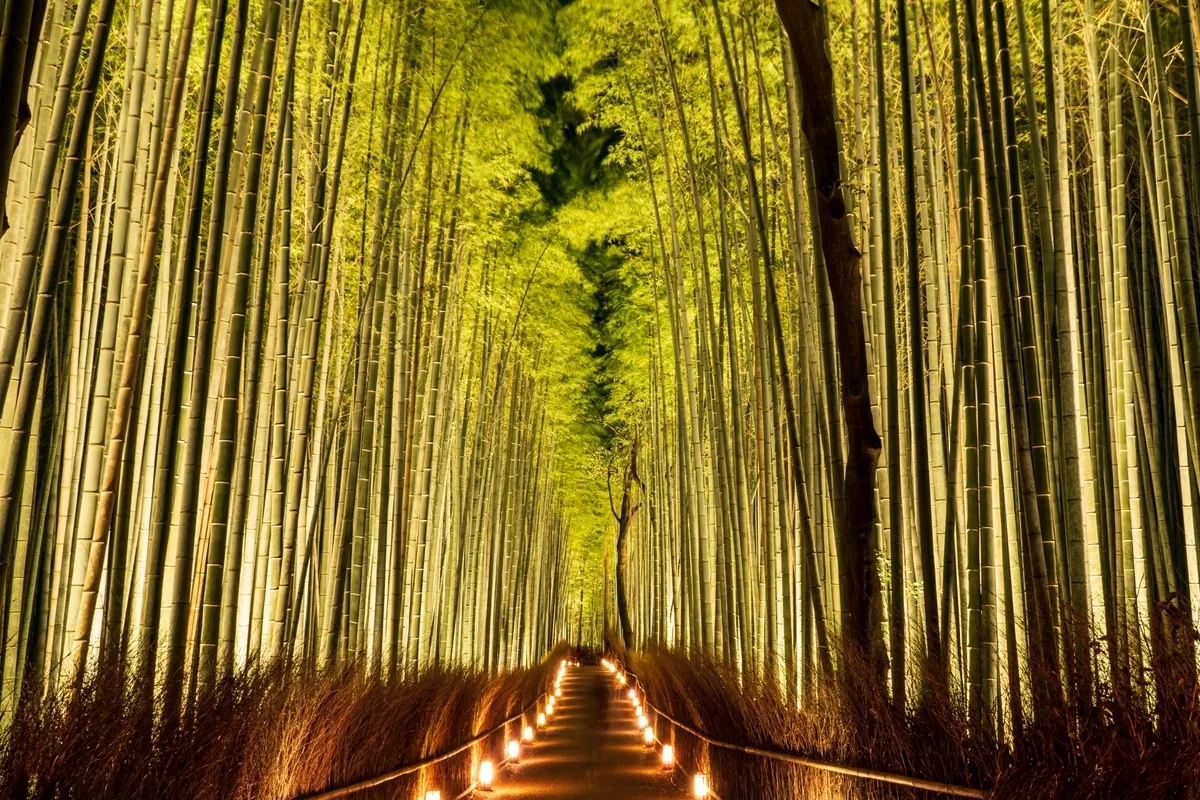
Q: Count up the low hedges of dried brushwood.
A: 2